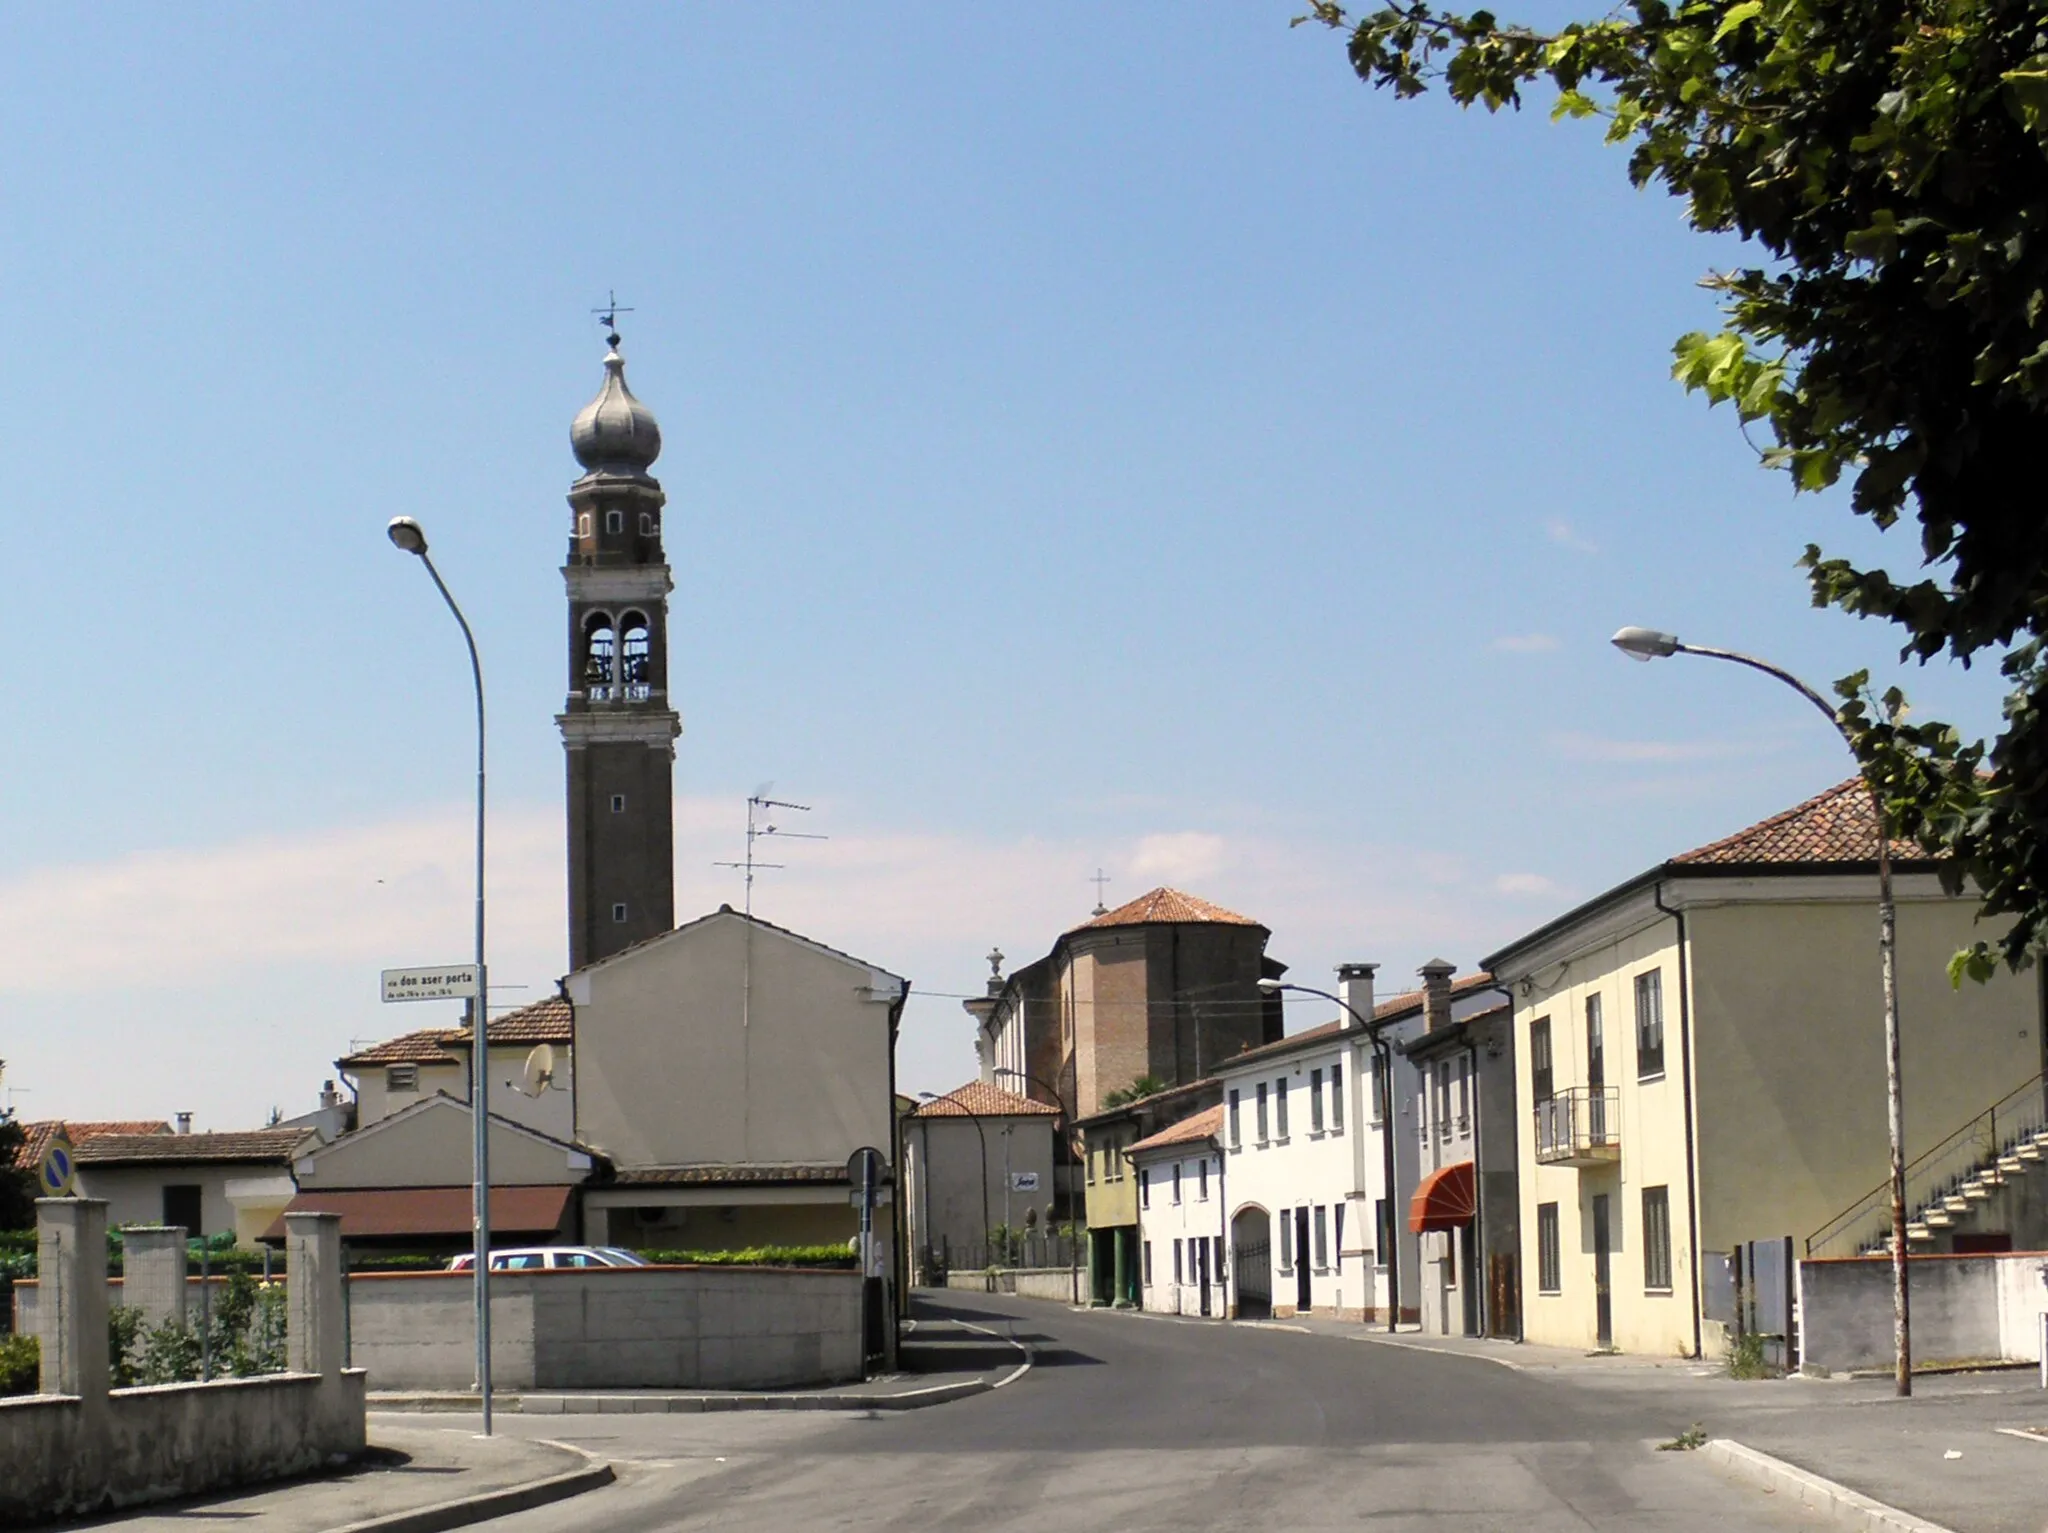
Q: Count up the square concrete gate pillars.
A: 3